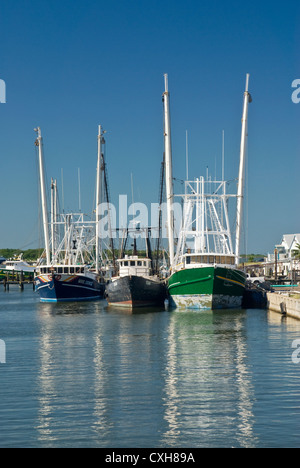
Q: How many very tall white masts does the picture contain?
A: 4